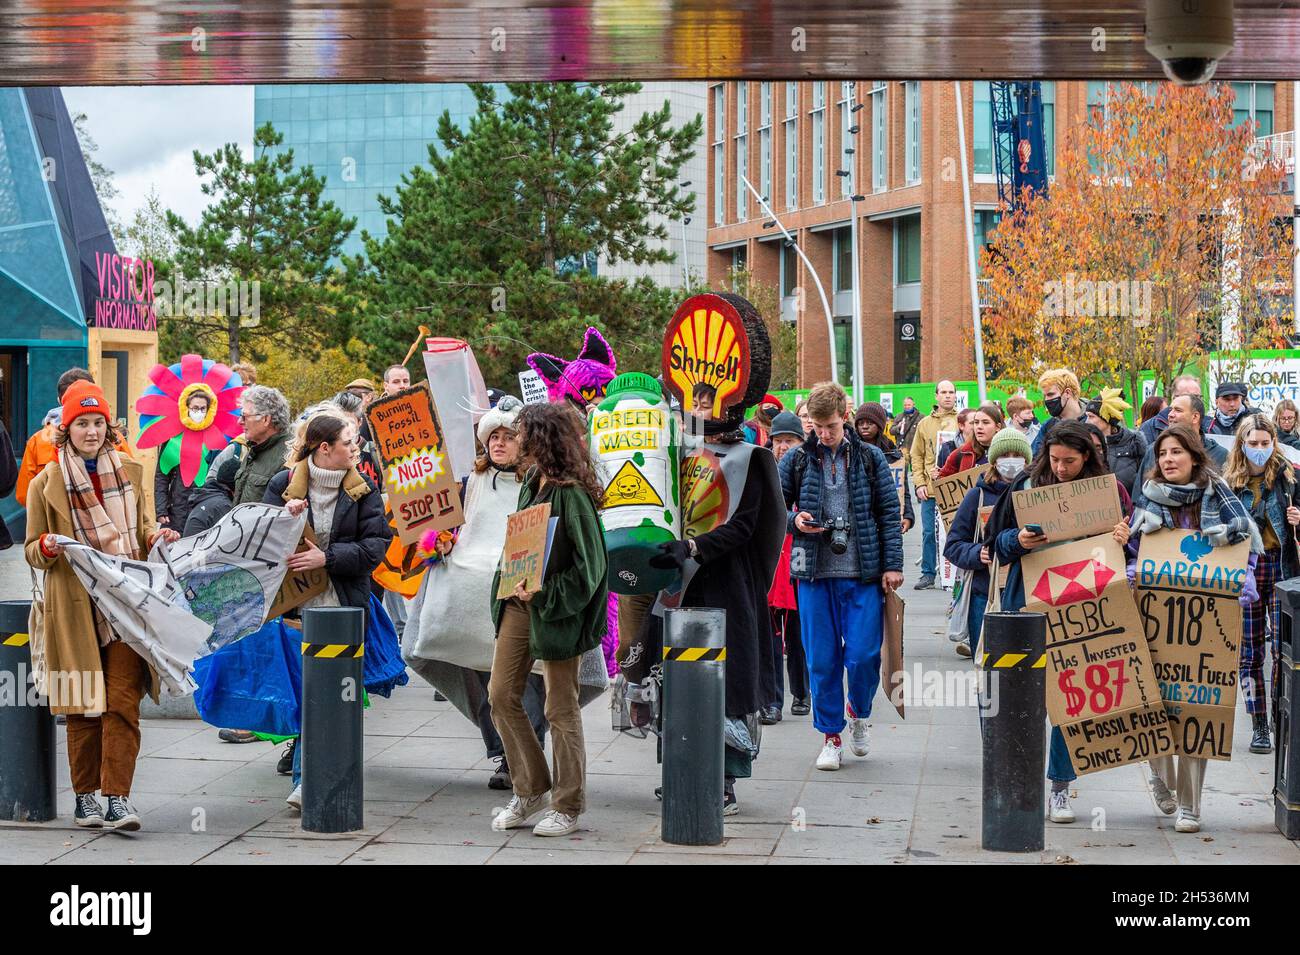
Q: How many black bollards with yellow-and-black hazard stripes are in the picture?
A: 4